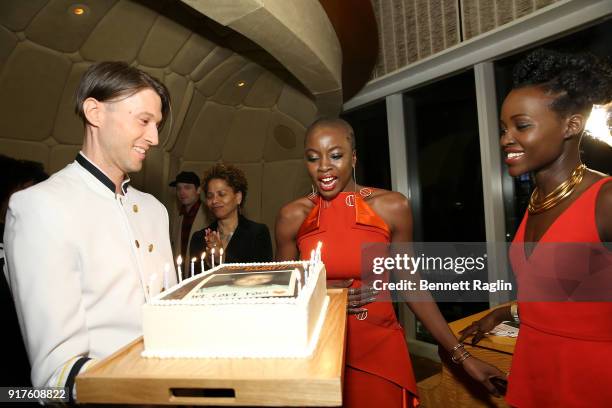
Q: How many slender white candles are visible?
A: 11